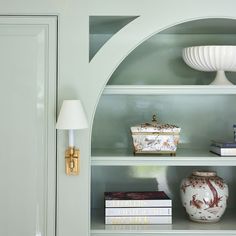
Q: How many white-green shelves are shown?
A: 3